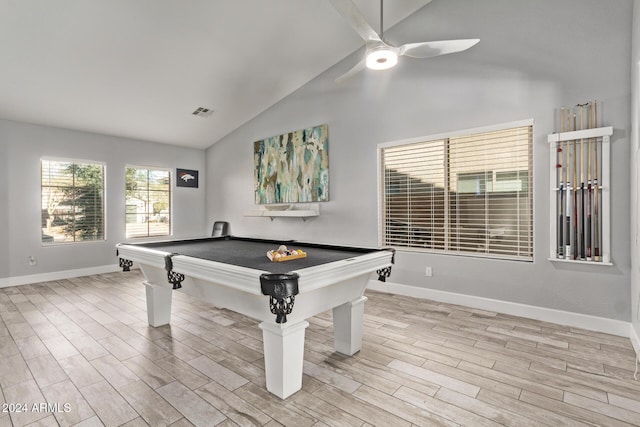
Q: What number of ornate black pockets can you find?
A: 4